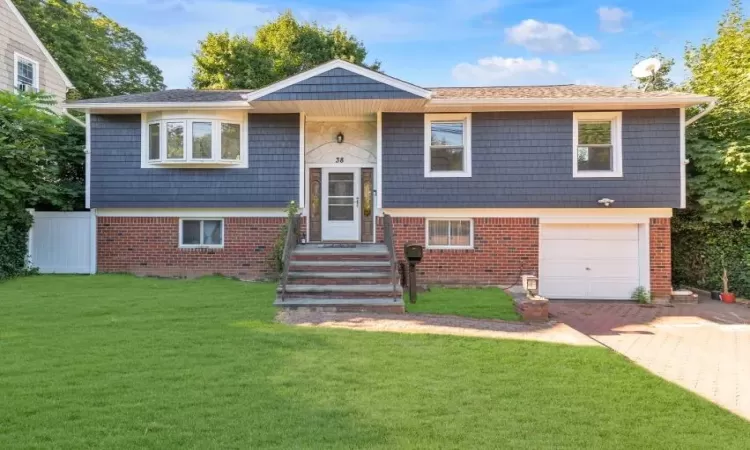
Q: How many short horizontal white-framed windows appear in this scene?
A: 2